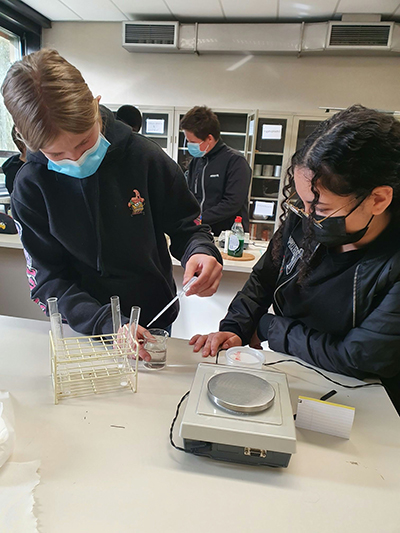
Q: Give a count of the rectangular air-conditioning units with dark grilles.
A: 2